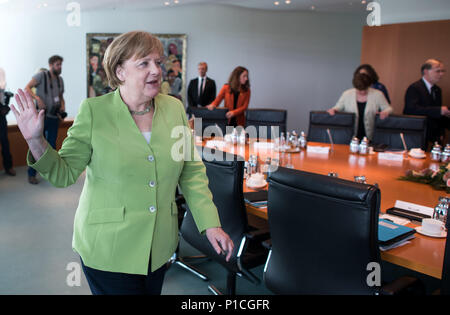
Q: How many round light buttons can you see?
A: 3